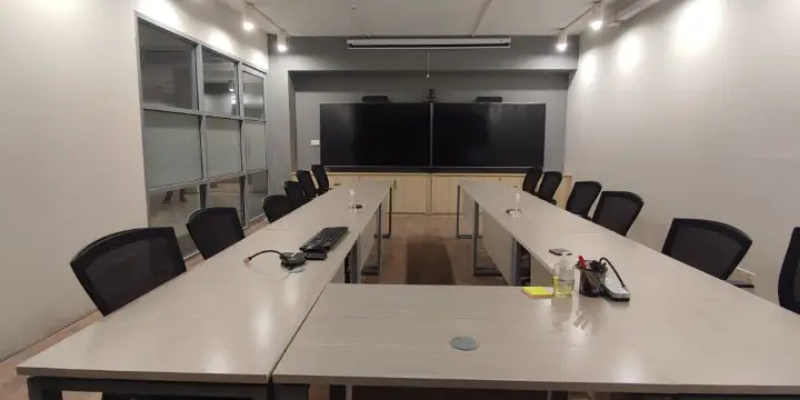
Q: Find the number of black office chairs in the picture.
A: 12